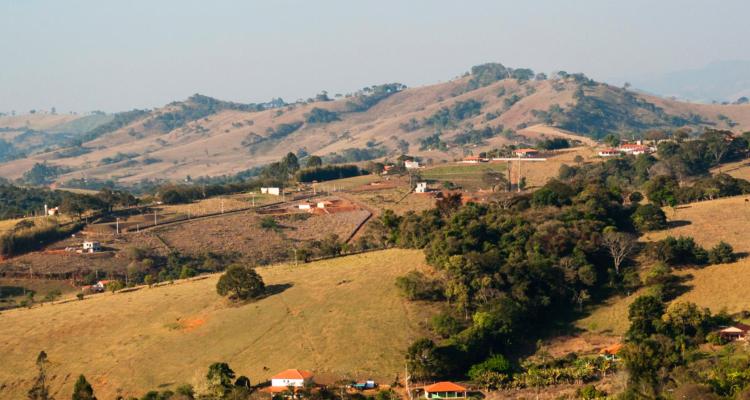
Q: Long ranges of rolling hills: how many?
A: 1